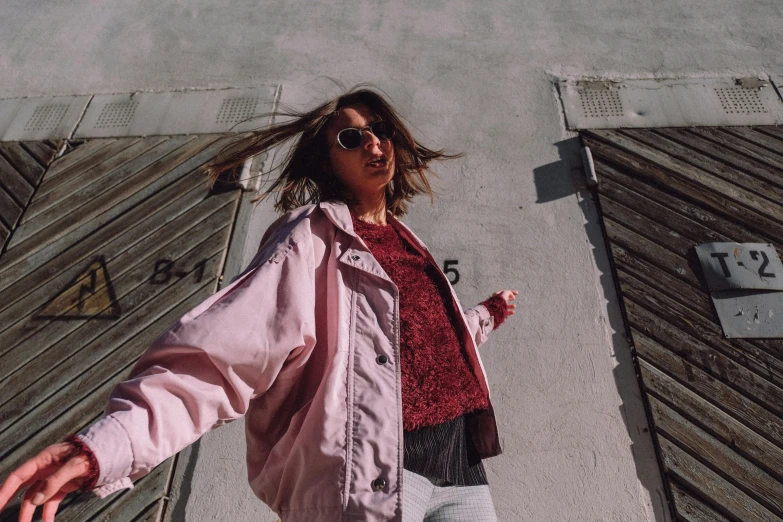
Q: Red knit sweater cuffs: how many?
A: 2